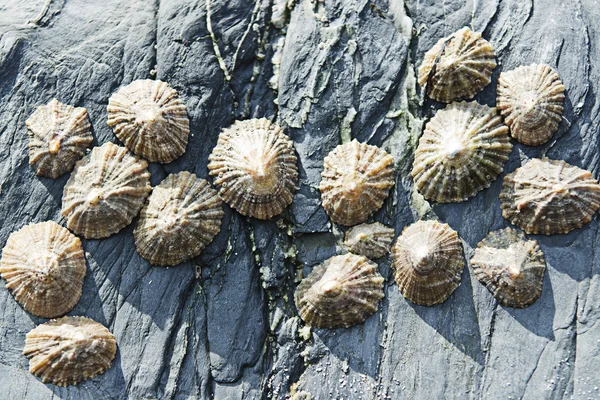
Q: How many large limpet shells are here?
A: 15